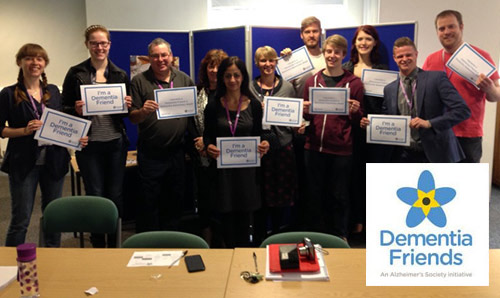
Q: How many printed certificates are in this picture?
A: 10